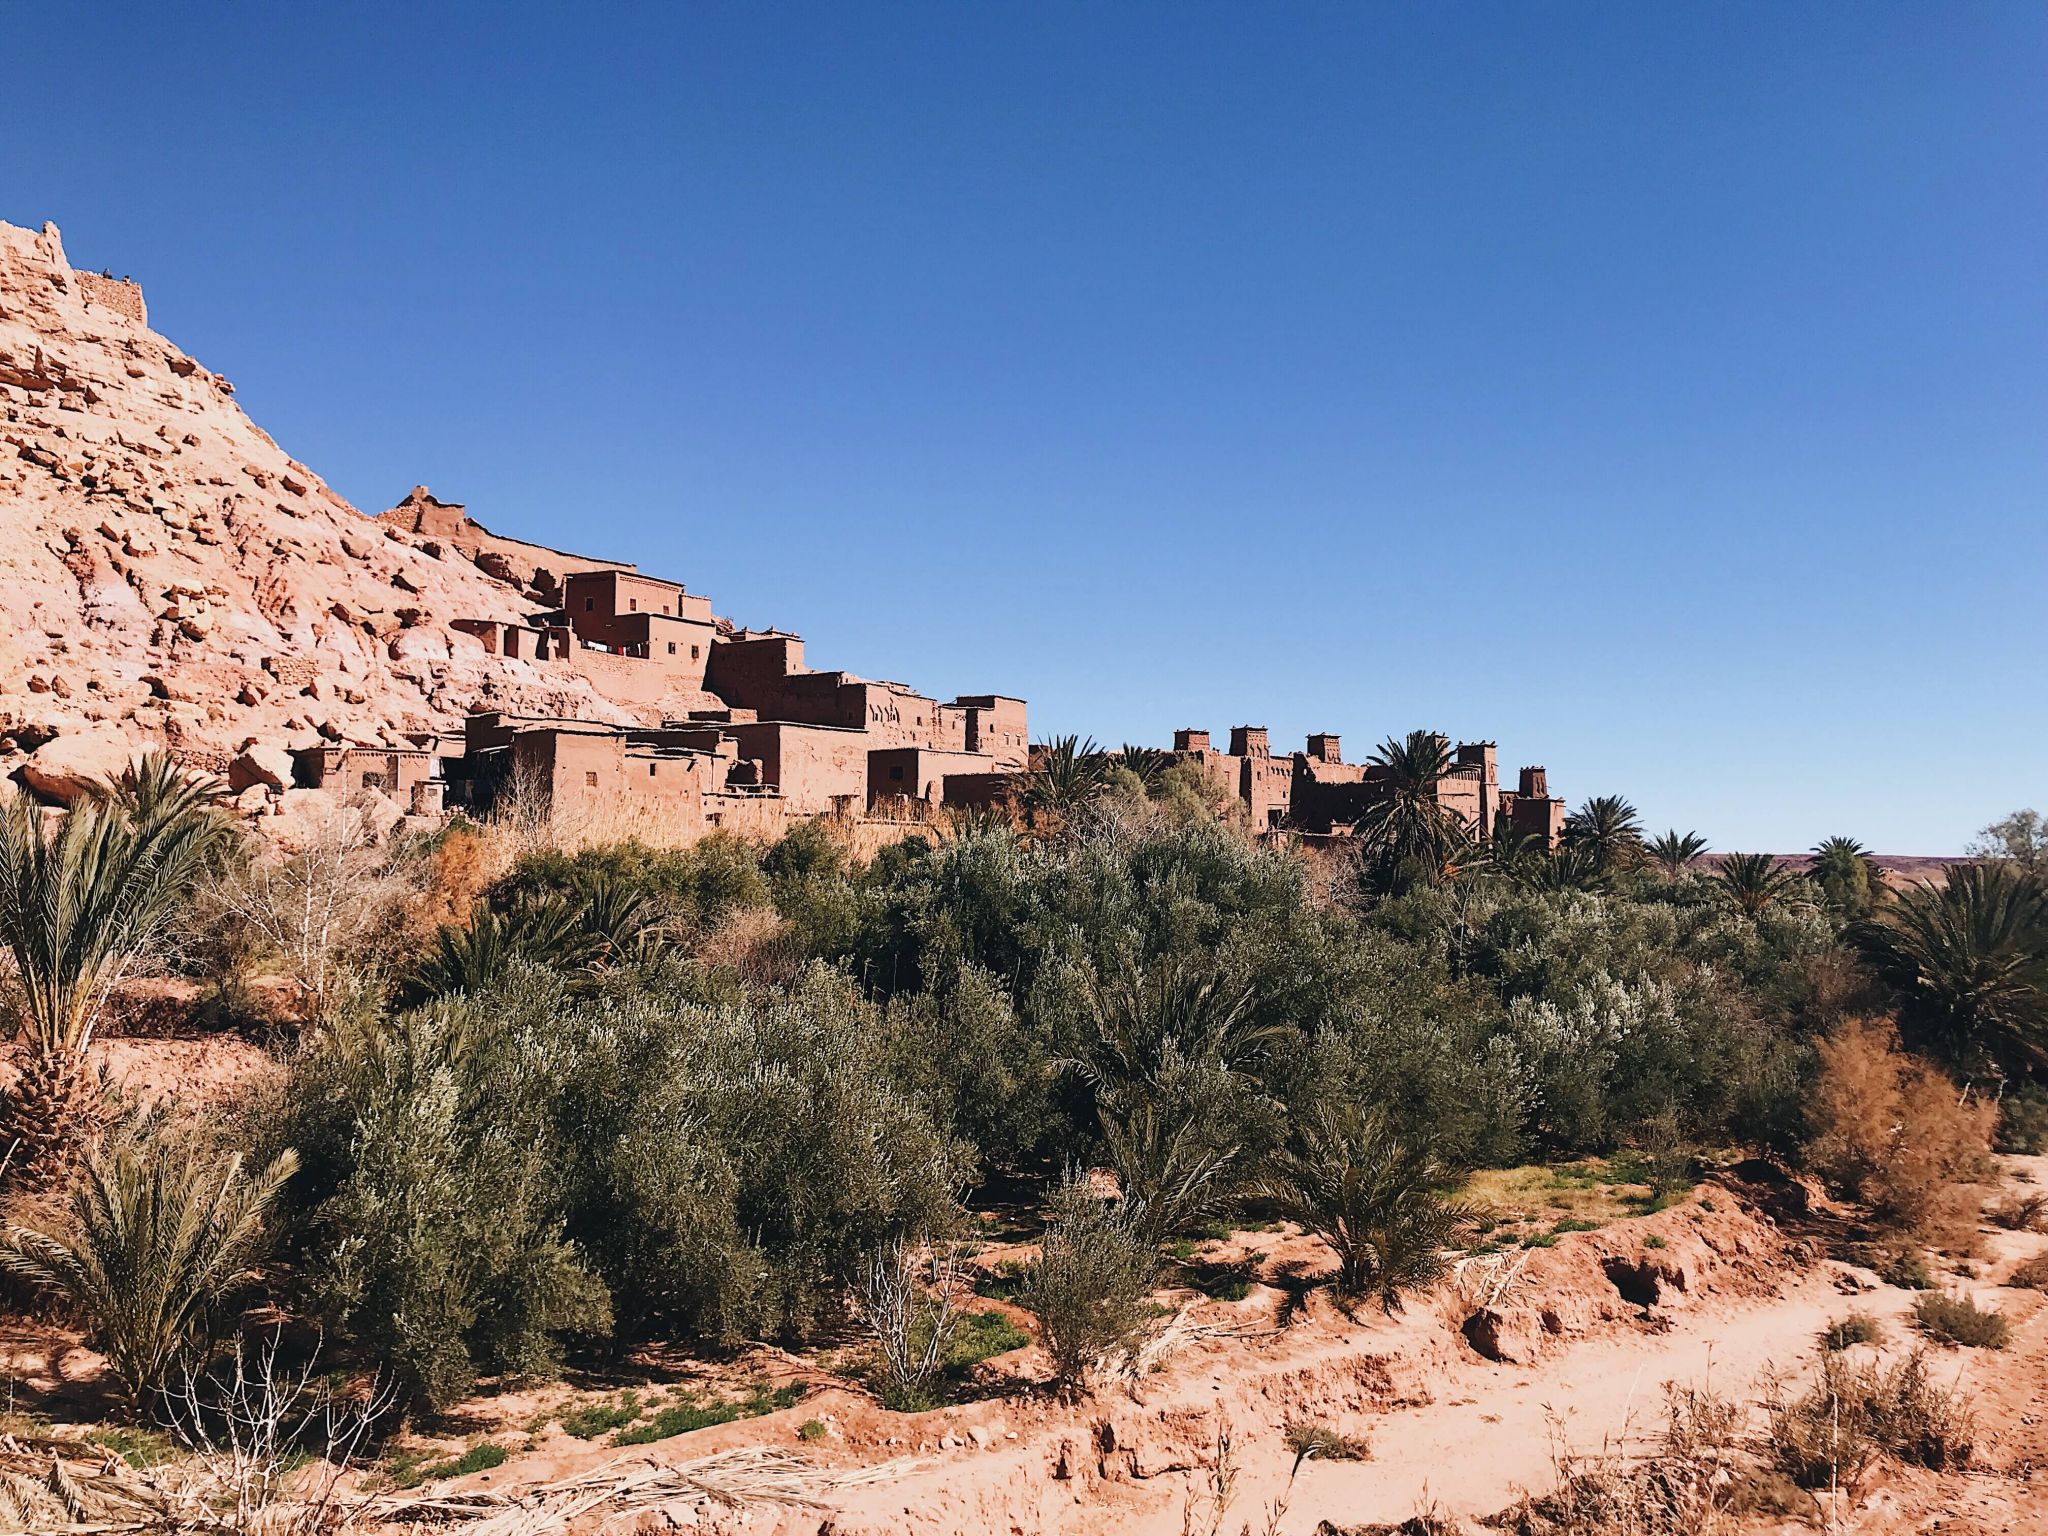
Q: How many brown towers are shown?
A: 6